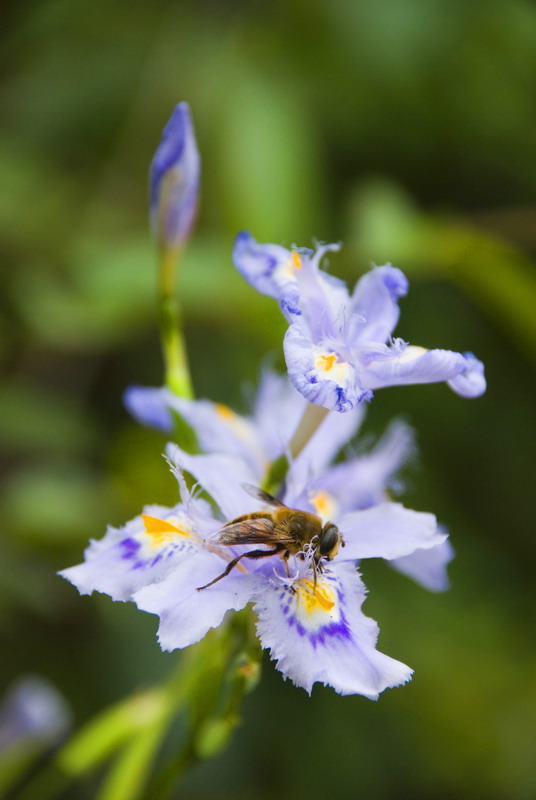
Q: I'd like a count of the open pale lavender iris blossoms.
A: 3